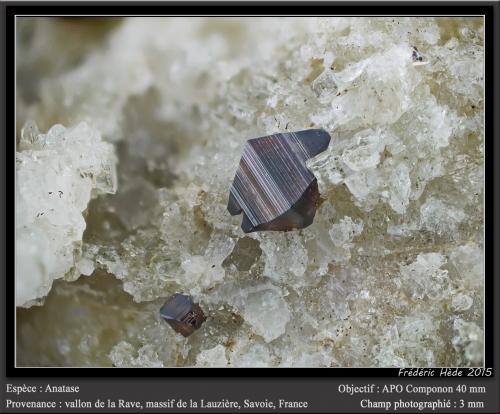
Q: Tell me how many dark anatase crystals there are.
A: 2